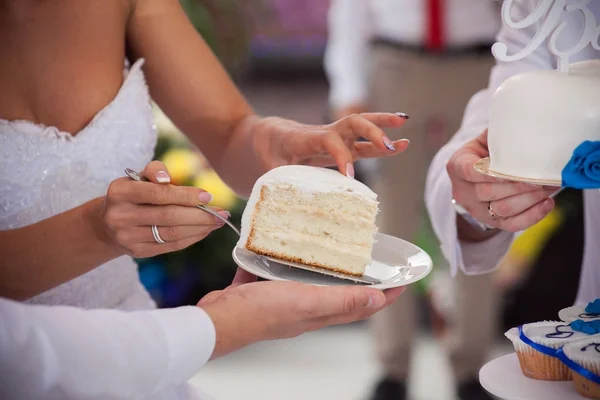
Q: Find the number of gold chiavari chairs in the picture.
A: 0